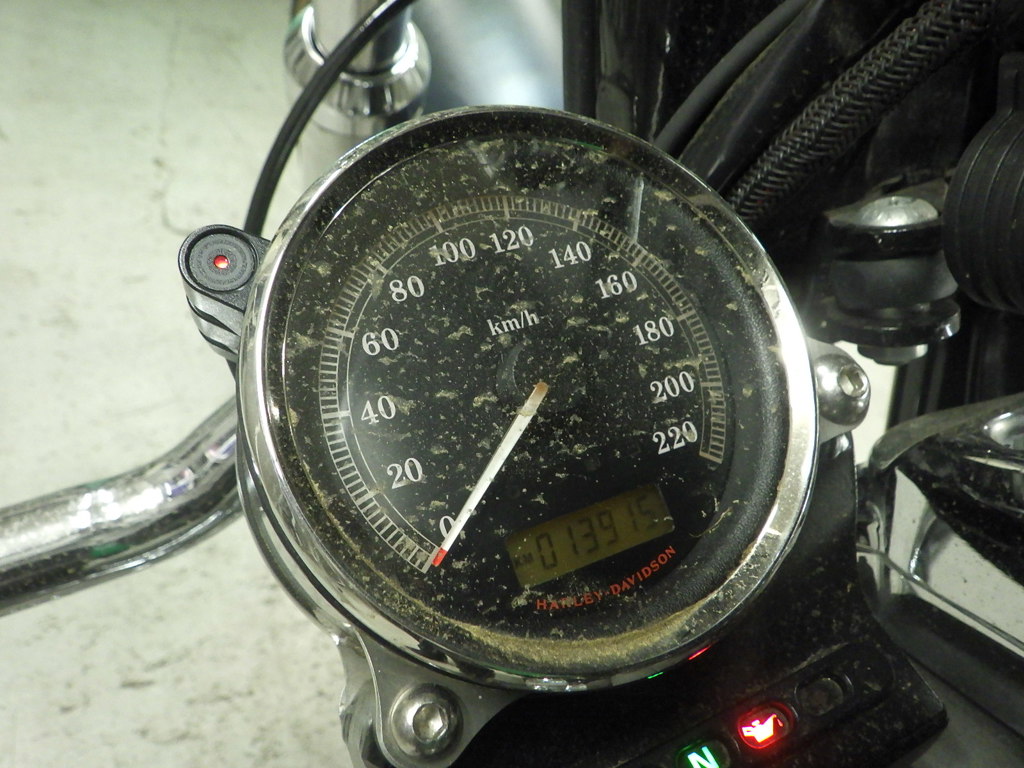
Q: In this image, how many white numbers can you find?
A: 12